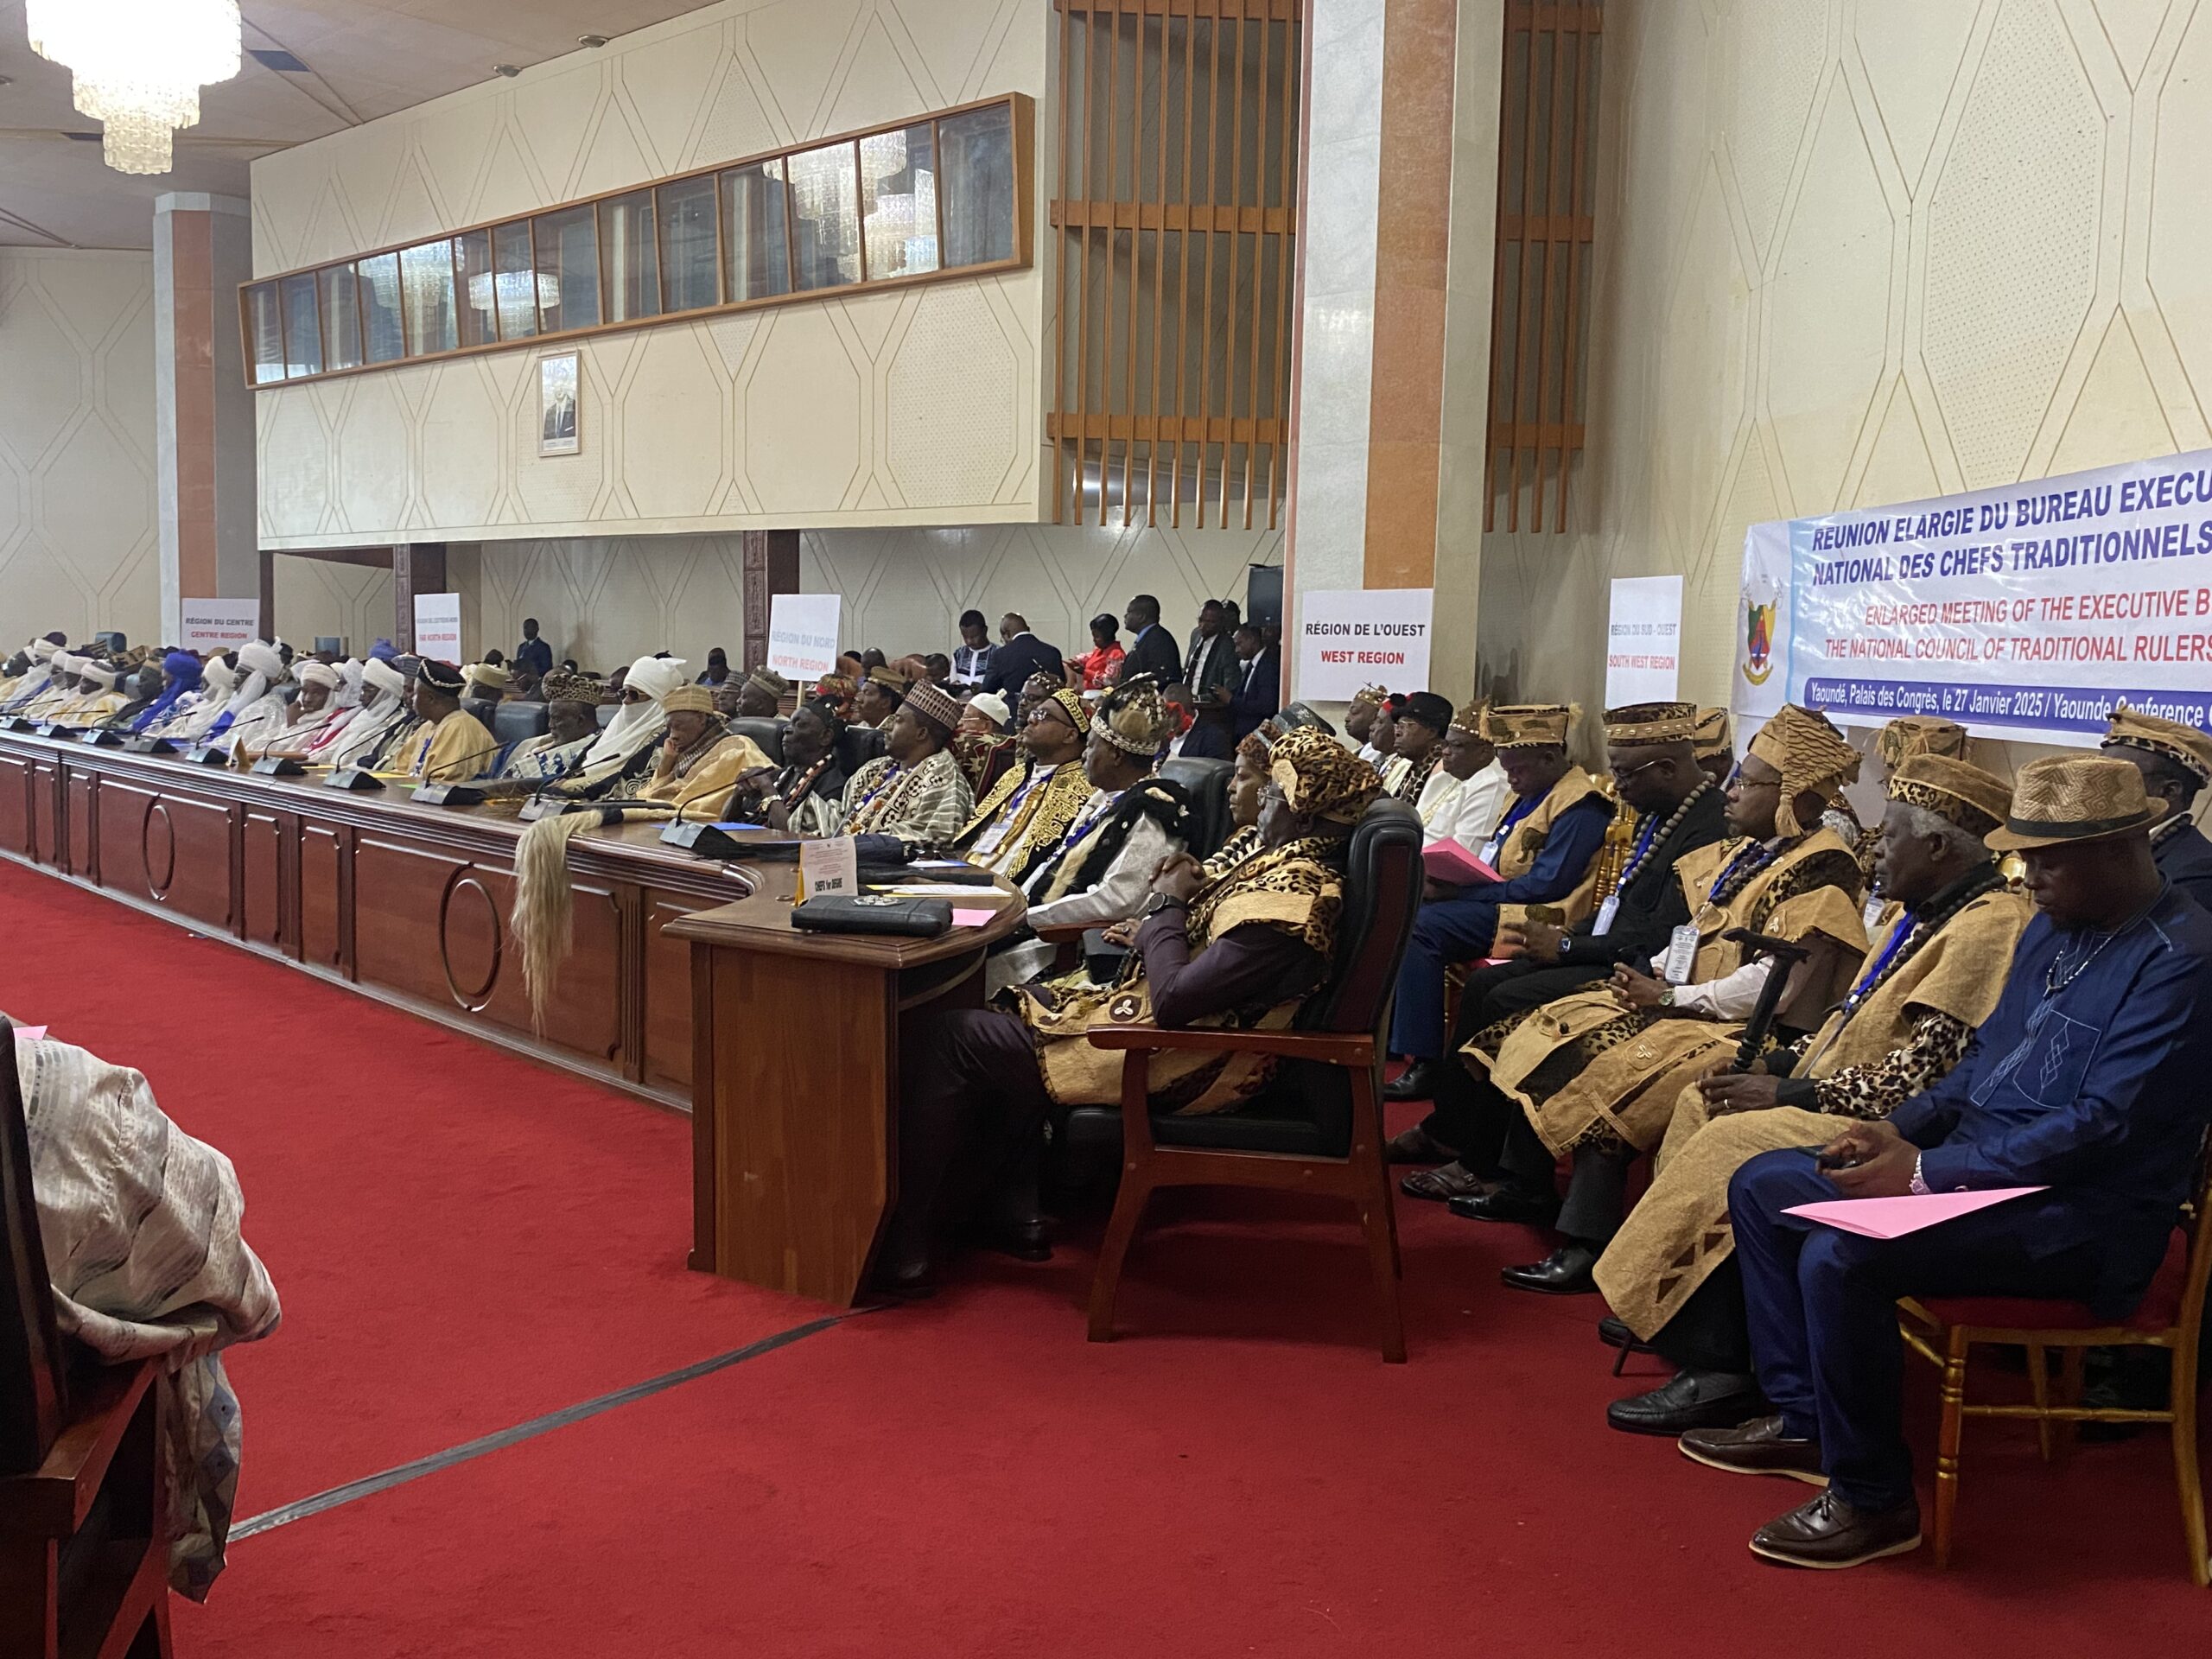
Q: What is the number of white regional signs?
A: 5